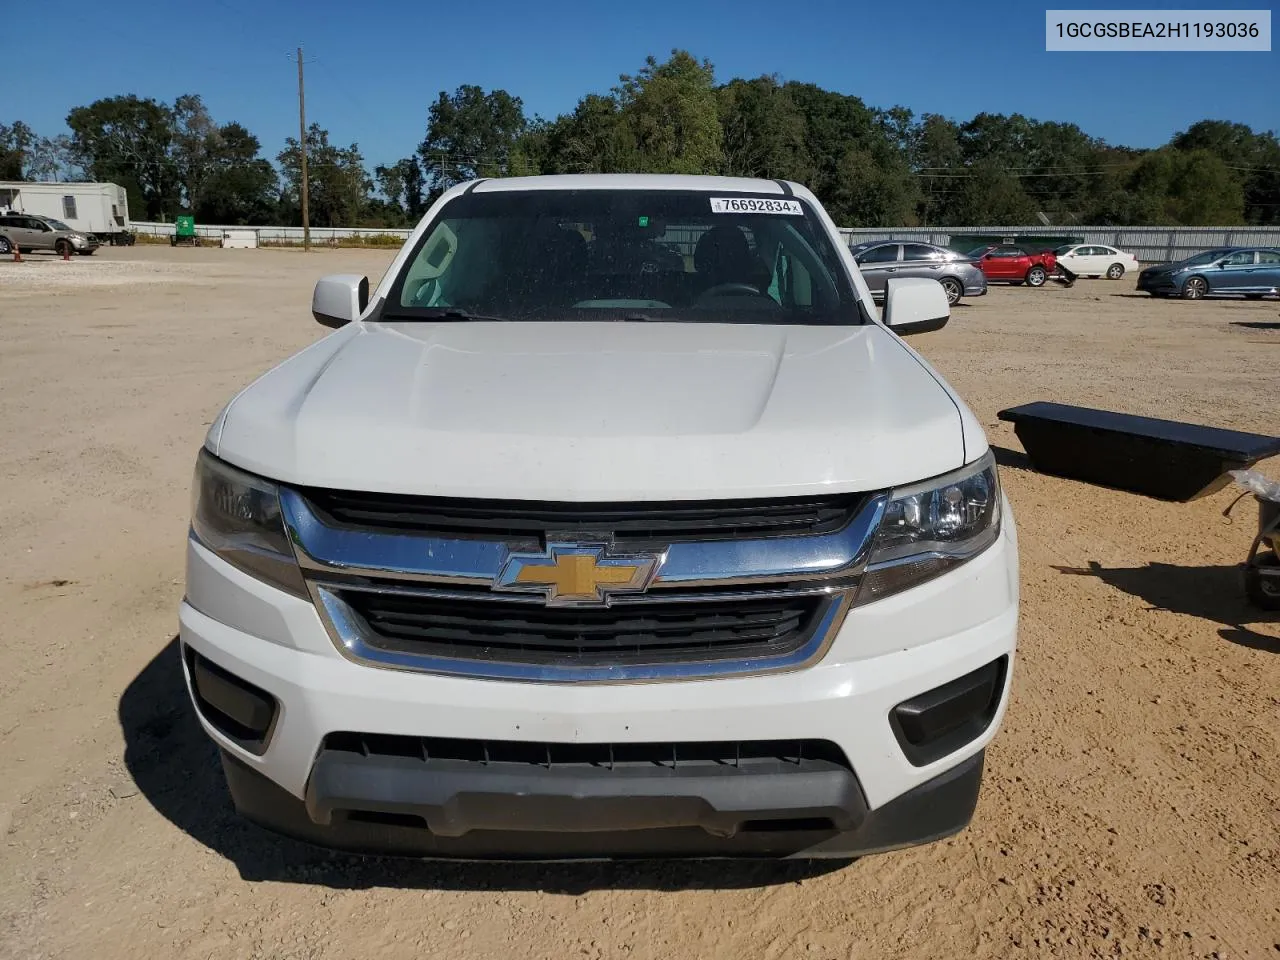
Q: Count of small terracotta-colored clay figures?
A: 0